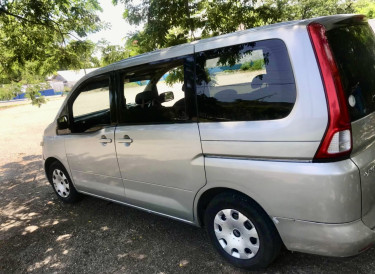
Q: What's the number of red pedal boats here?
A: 0